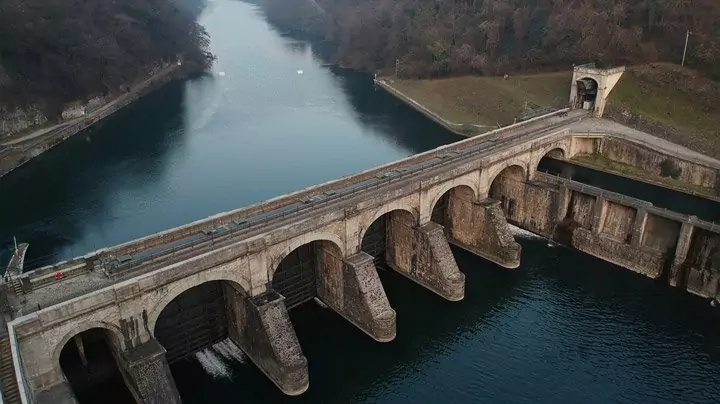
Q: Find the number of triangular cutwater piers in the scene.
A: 5